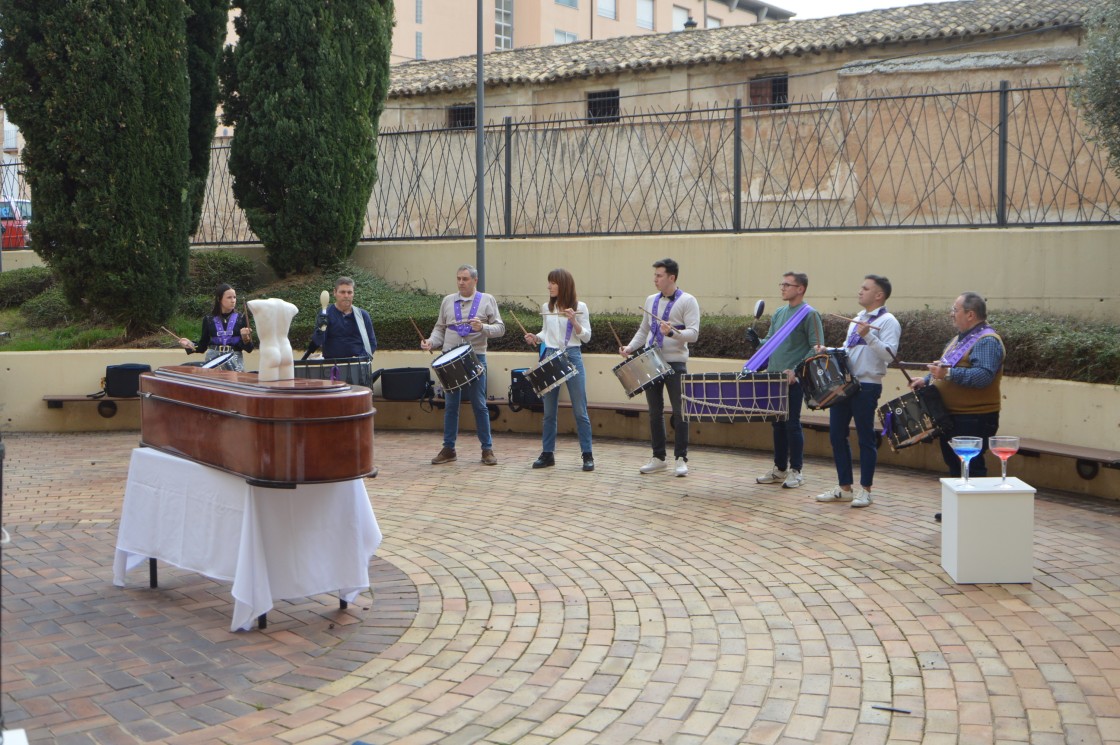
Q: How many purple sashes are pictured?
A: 7